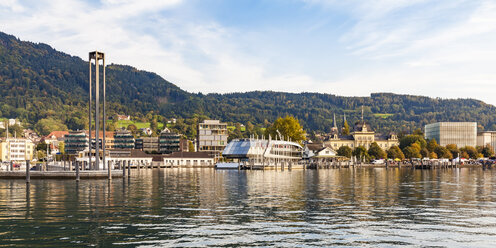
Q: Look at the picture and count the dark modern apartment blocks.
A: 3